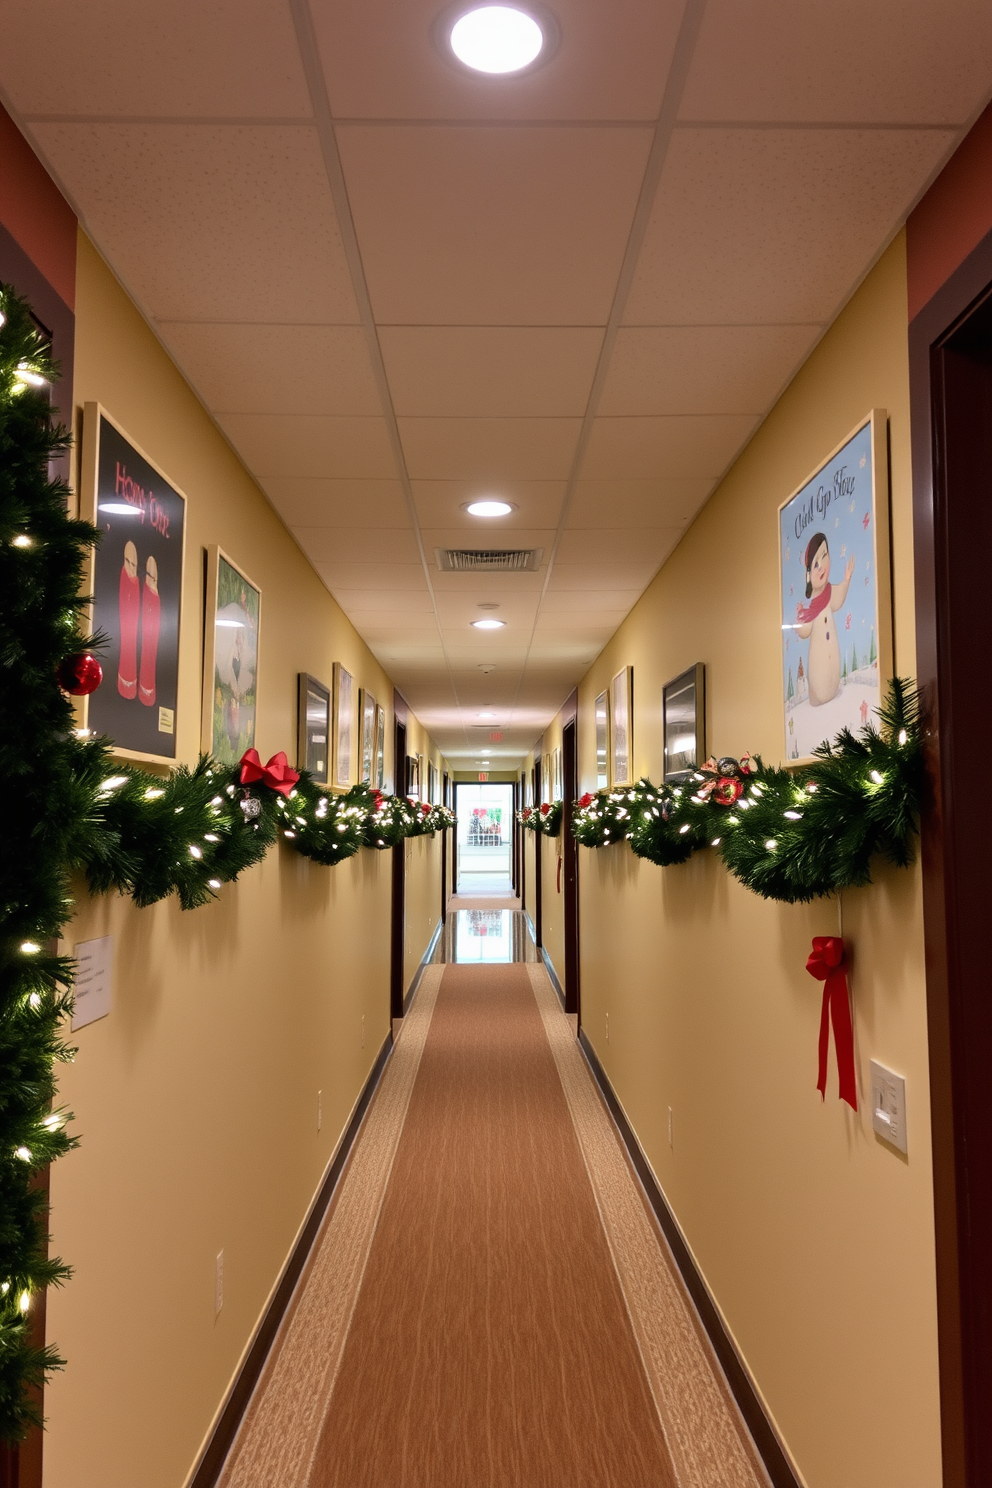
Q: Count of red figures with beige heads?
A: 2